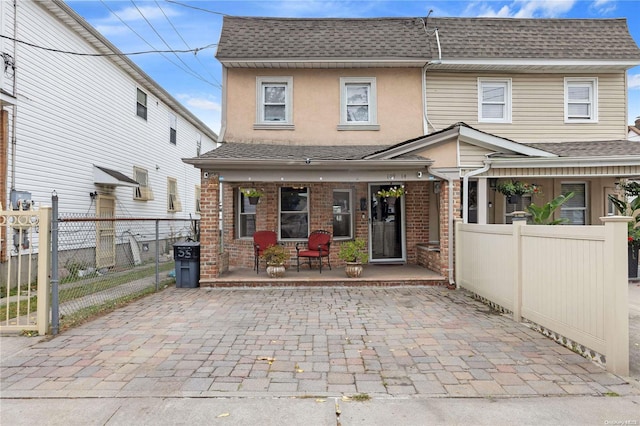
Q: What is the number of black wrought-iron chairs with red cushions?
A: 2